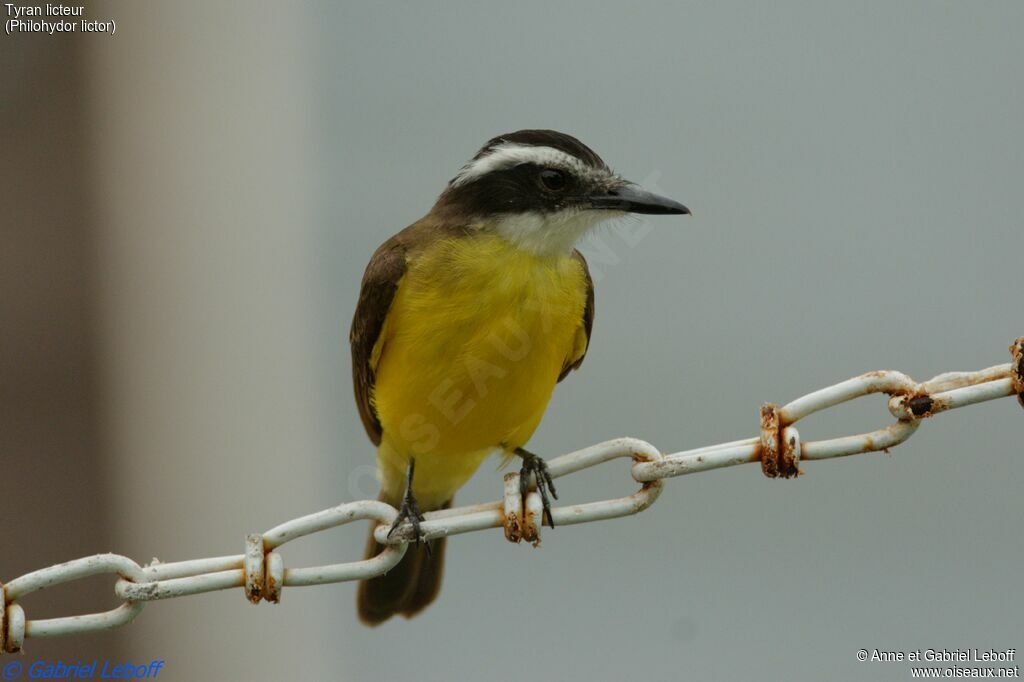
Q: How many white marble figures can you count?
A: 0